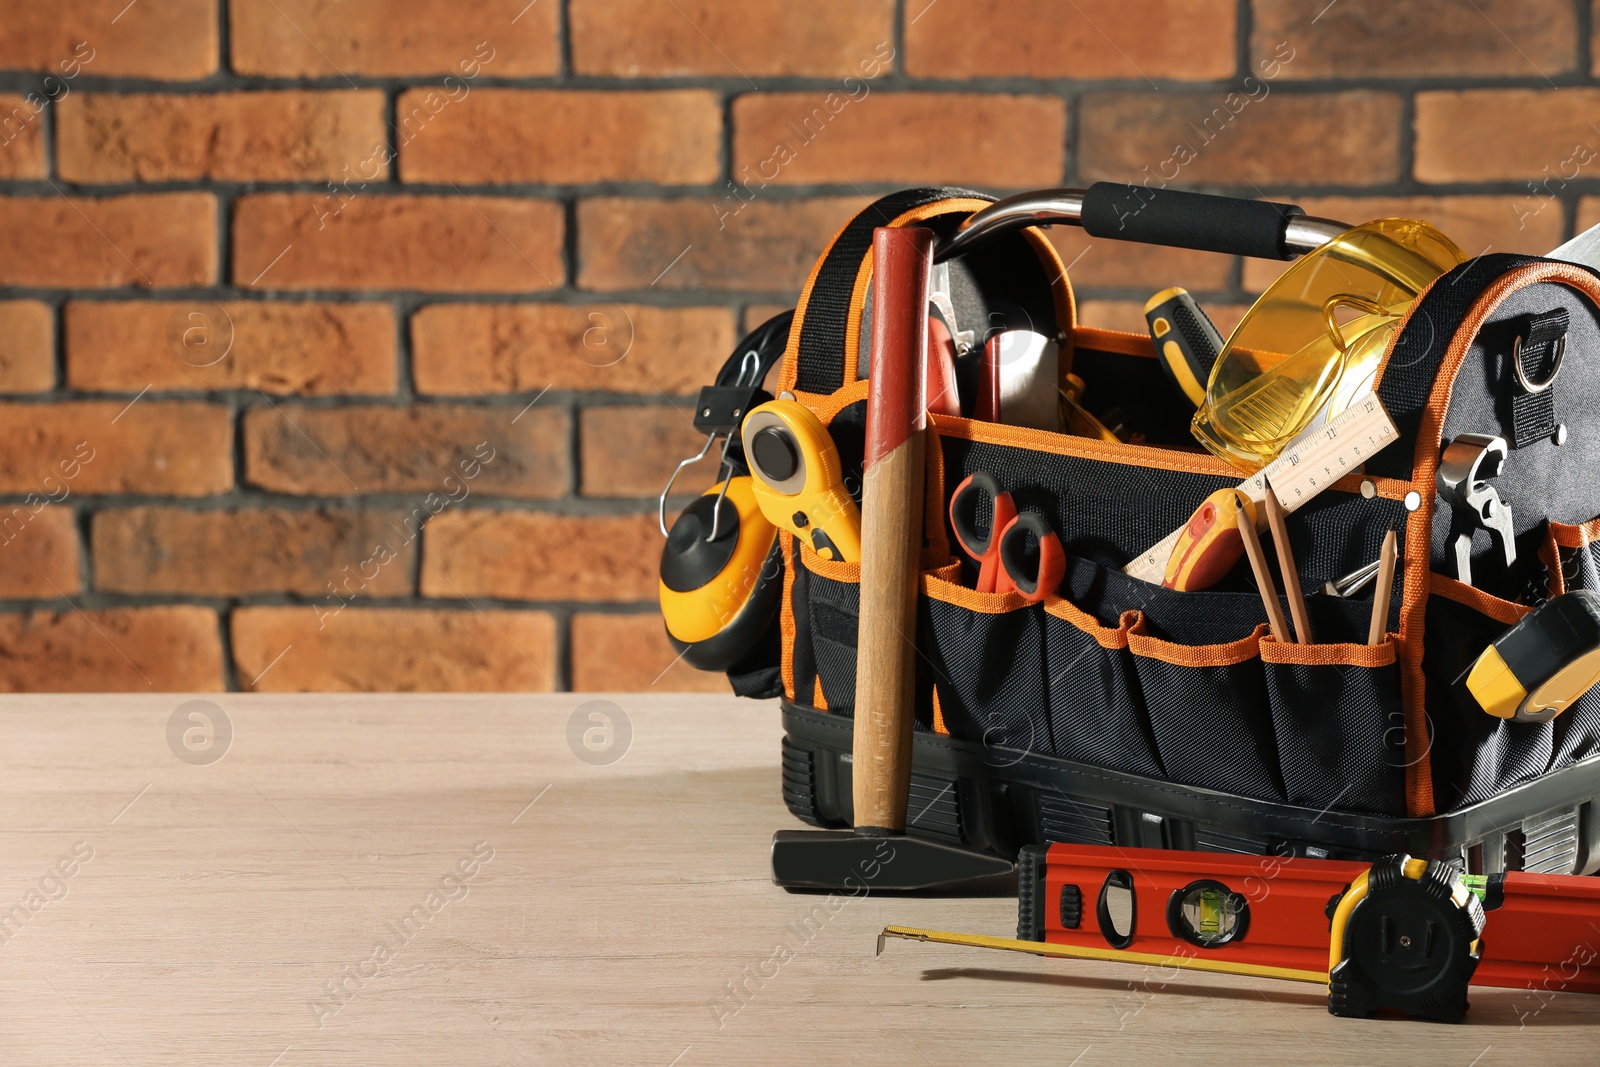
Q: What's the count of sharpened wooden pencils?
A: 3